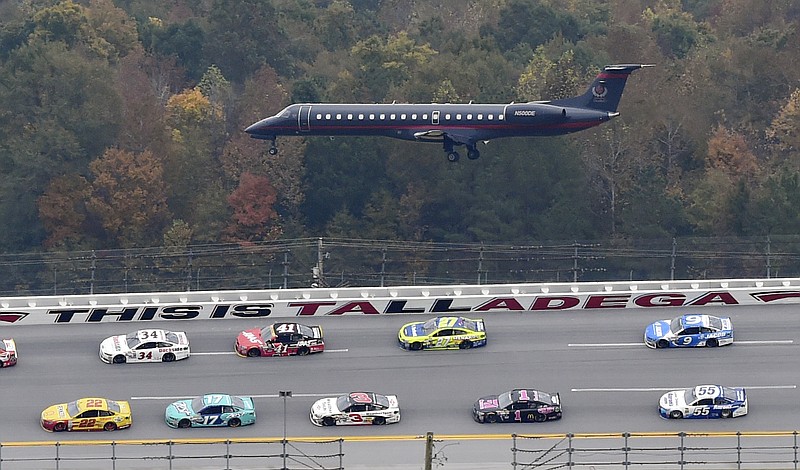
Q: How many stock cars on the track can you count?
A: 10